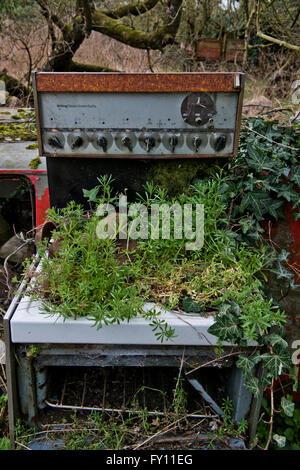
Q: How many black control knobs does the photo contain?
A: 8